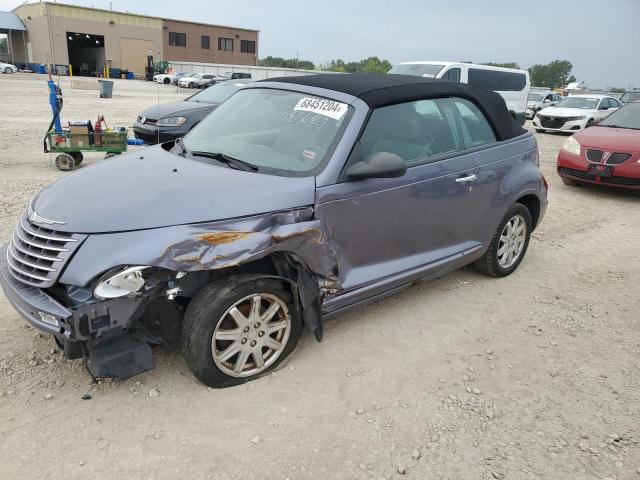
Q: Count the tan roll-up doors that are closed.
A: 1